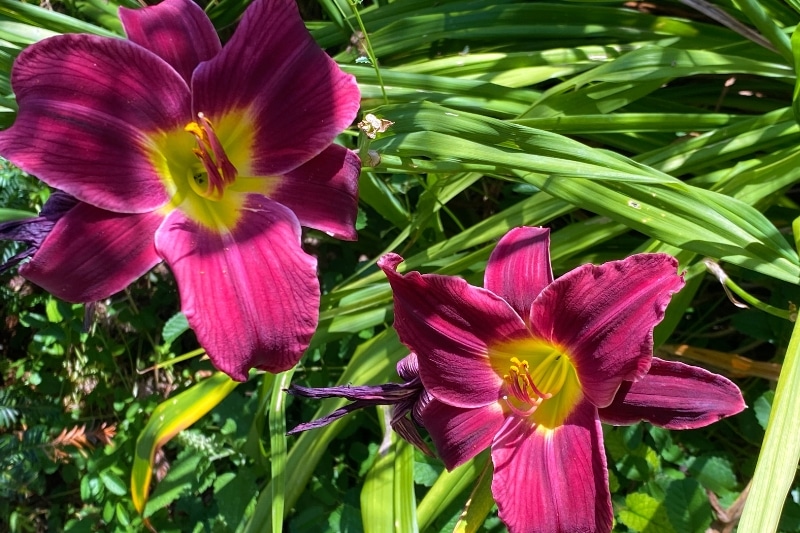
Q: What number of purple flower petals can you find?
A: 12